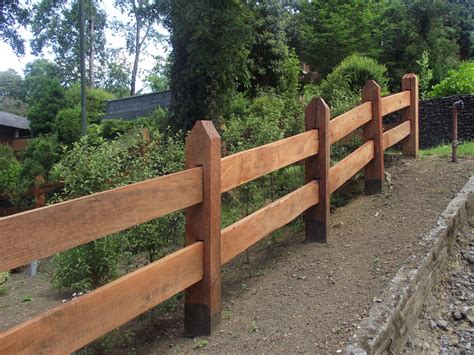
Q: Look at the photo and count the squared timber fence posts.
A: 4